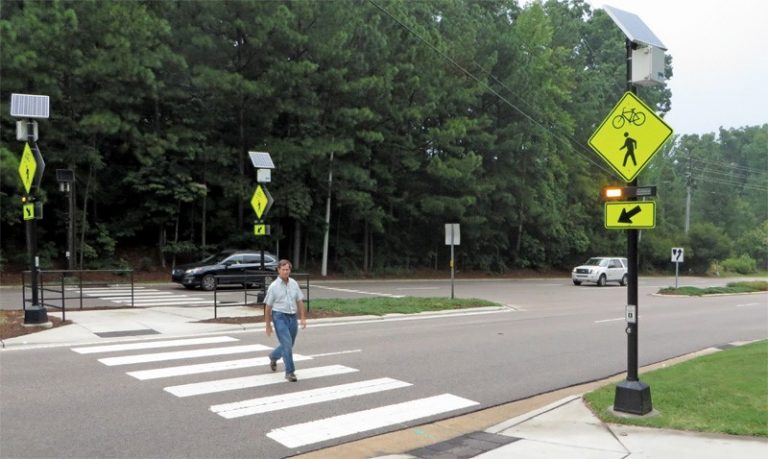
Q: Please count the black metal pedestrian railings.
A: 2